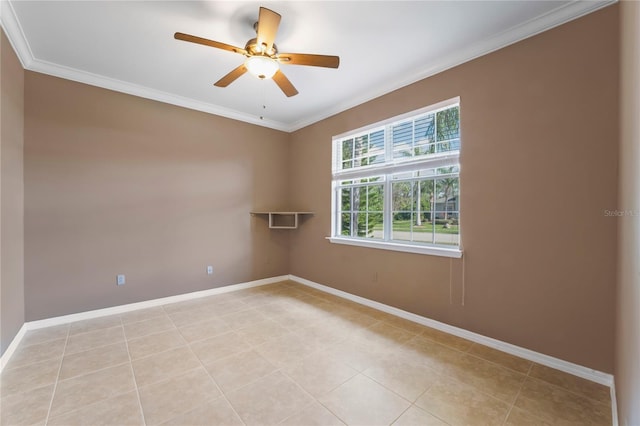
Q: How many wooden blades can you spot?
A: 5